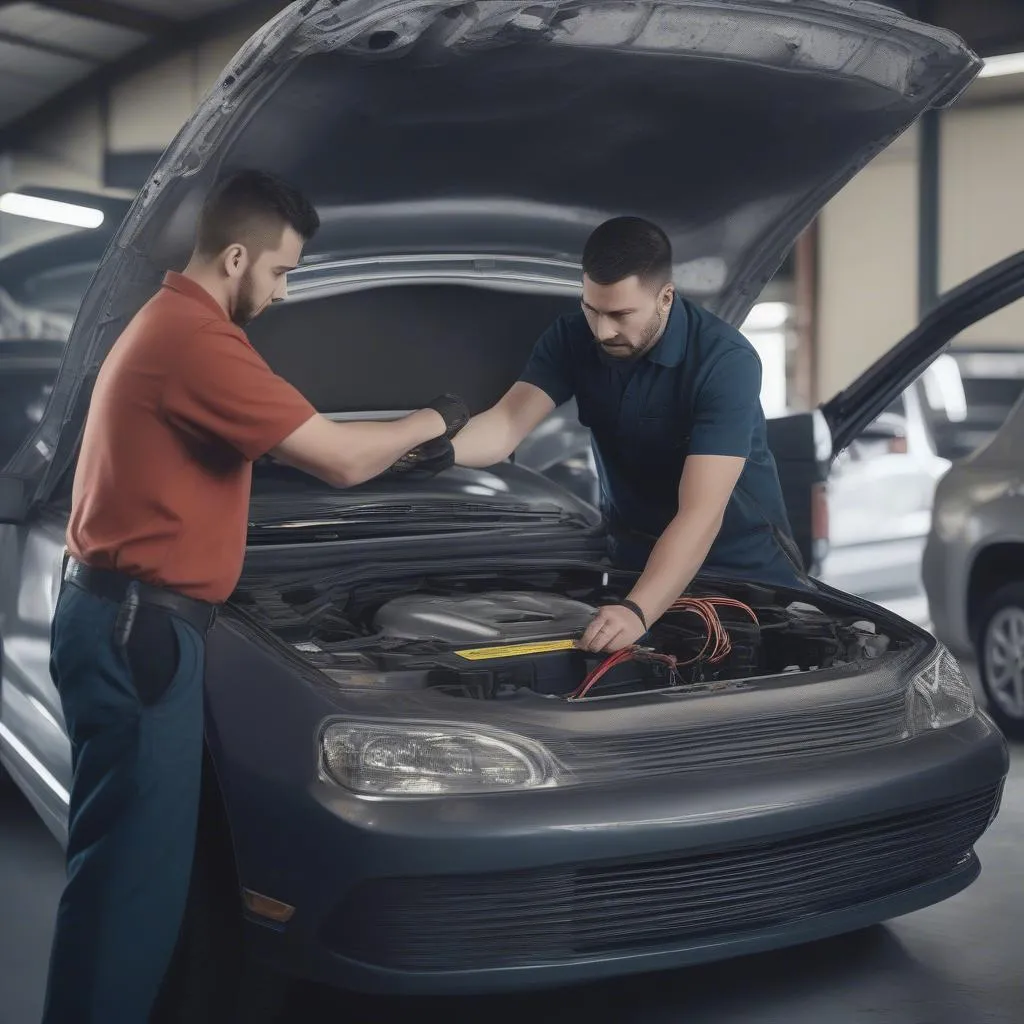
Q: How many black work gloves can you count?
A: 2